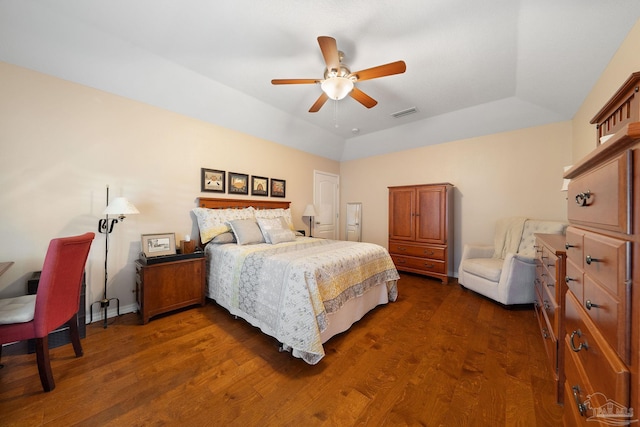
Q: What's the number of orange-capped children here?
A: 0